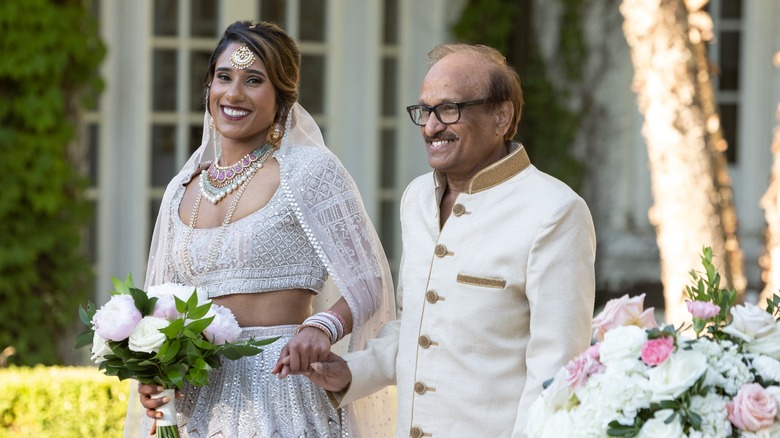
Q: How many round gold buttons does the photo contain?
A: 6